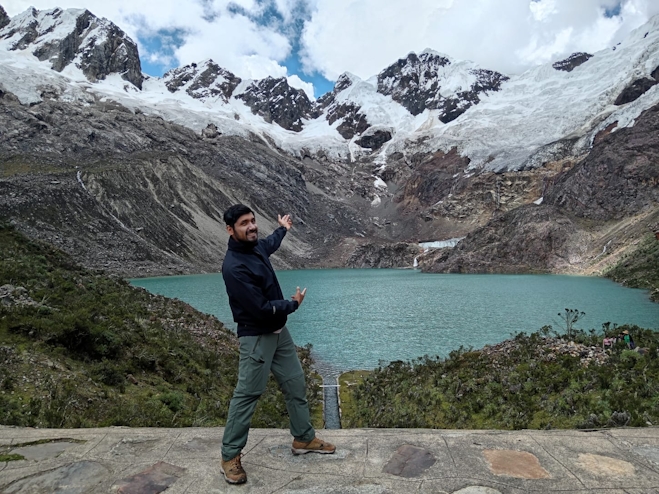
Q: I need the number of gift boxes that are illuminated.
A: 0